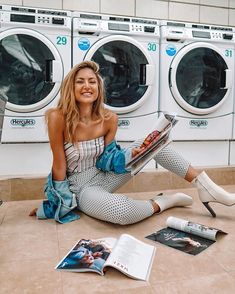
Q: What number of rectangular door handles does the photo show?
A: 3